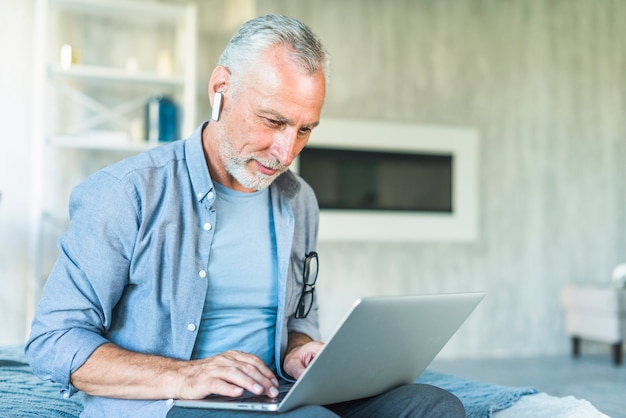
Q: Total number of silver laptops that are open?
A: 1